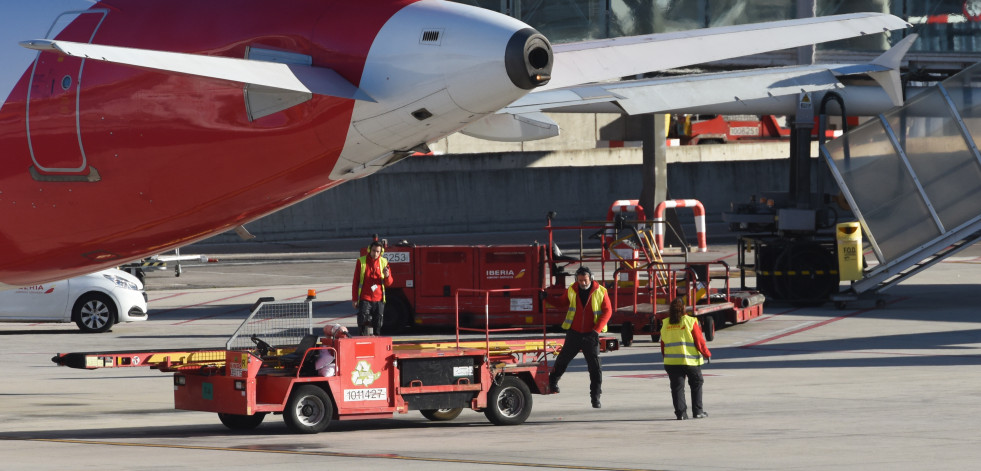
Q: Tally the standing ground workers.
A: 3